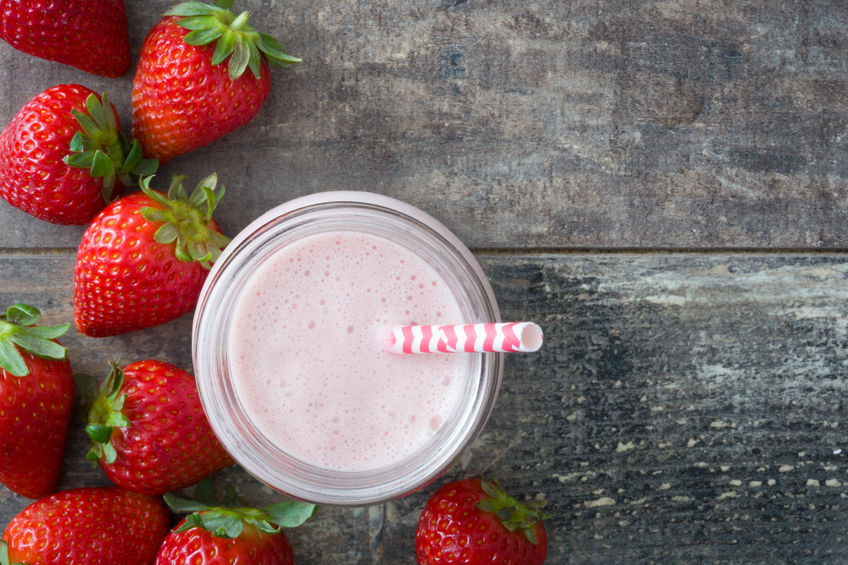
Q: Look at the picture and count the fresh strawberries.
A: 9